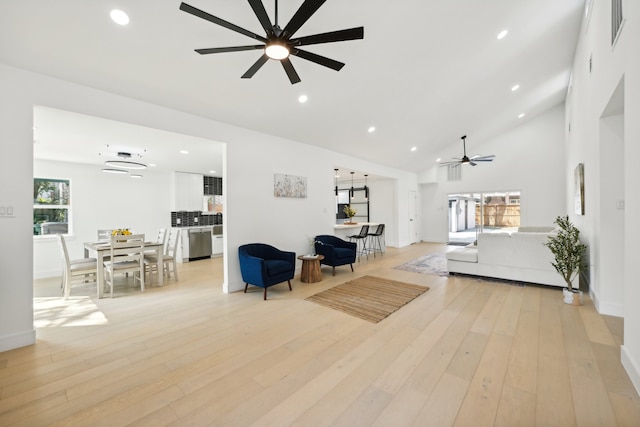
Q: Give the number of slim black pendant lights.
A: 3